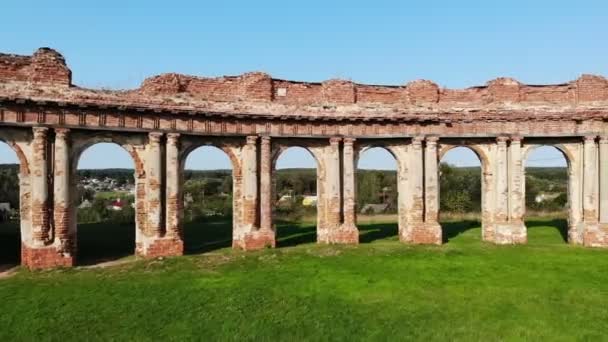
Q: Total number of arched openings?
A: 7